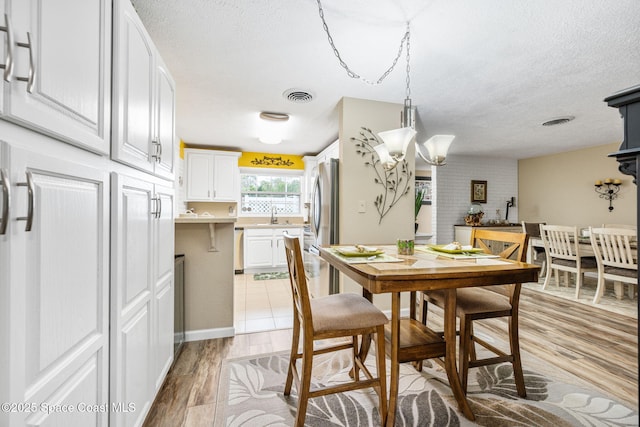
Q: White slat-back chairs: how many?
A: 2